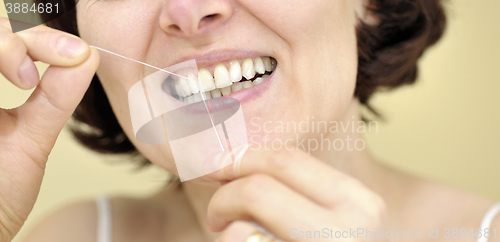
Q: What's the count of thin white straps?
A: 2